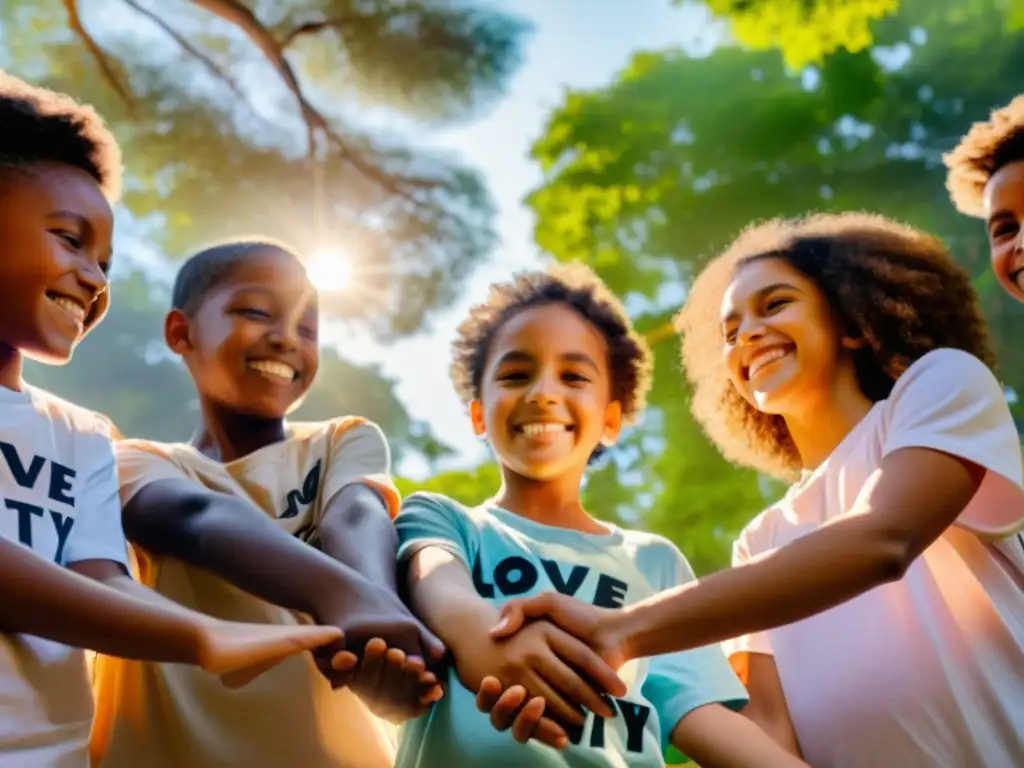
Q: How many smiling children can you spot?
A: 5